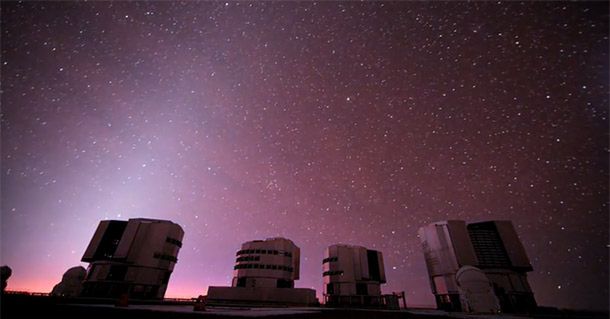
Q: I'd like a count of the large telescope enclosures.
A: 4